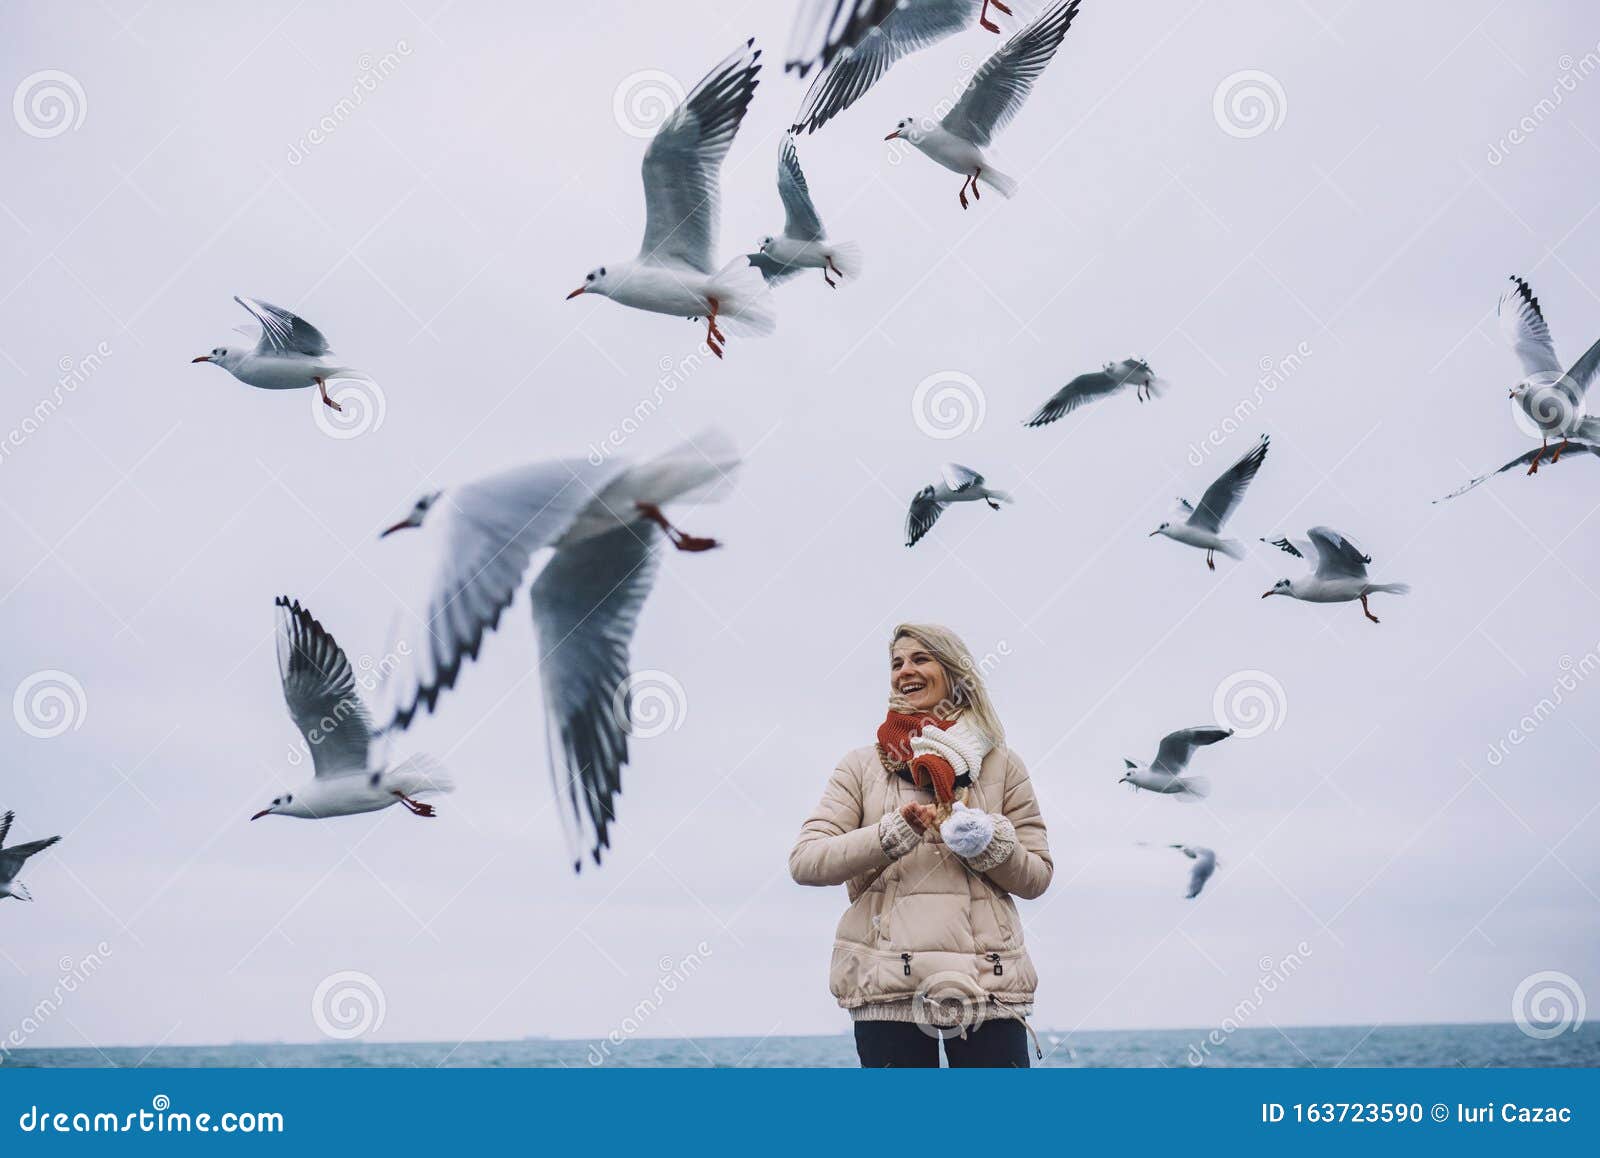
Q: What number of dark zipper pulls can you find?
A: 2